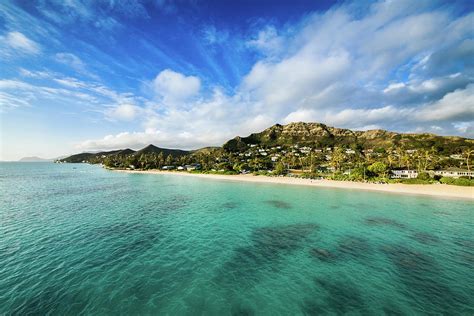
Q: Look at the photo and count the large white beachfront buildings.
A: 2